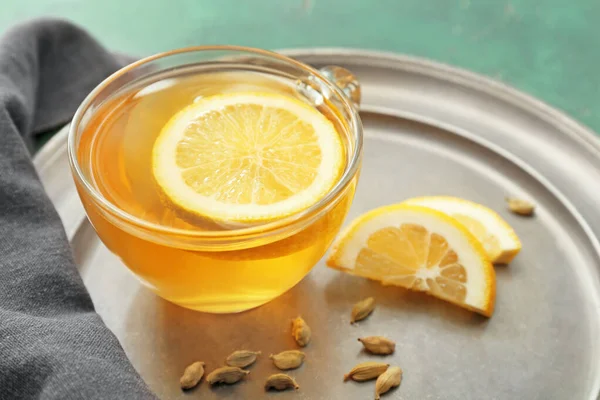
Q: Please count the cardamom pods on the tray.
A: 11